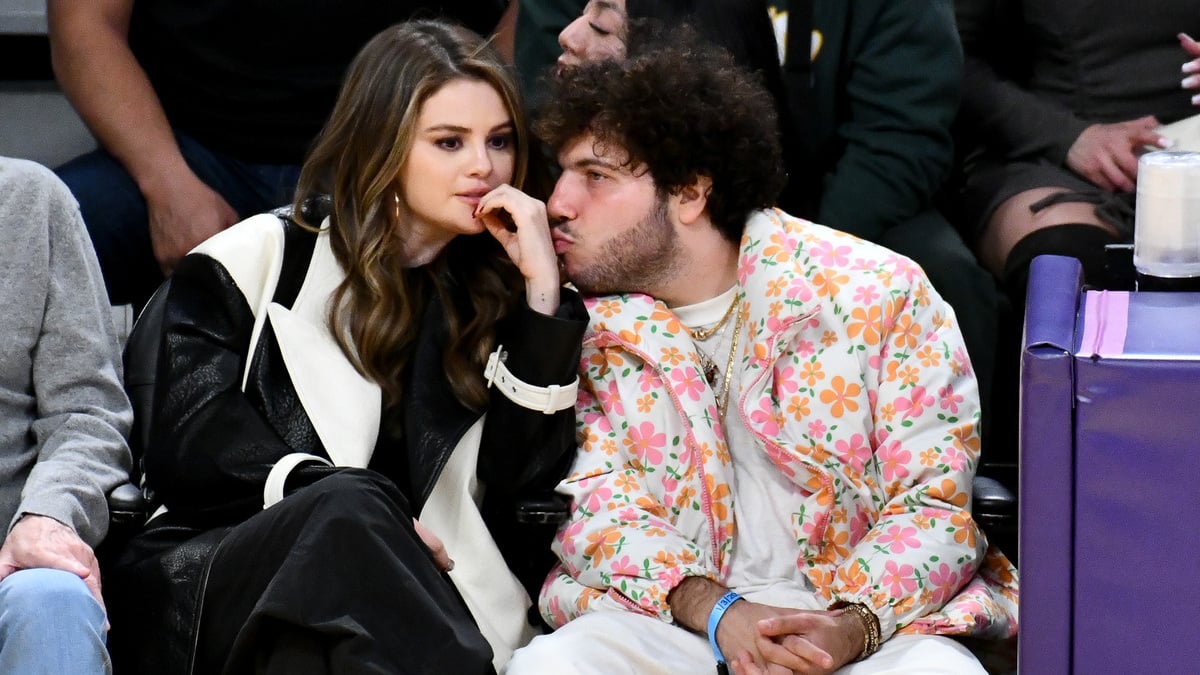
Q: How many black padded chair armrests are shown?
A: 3